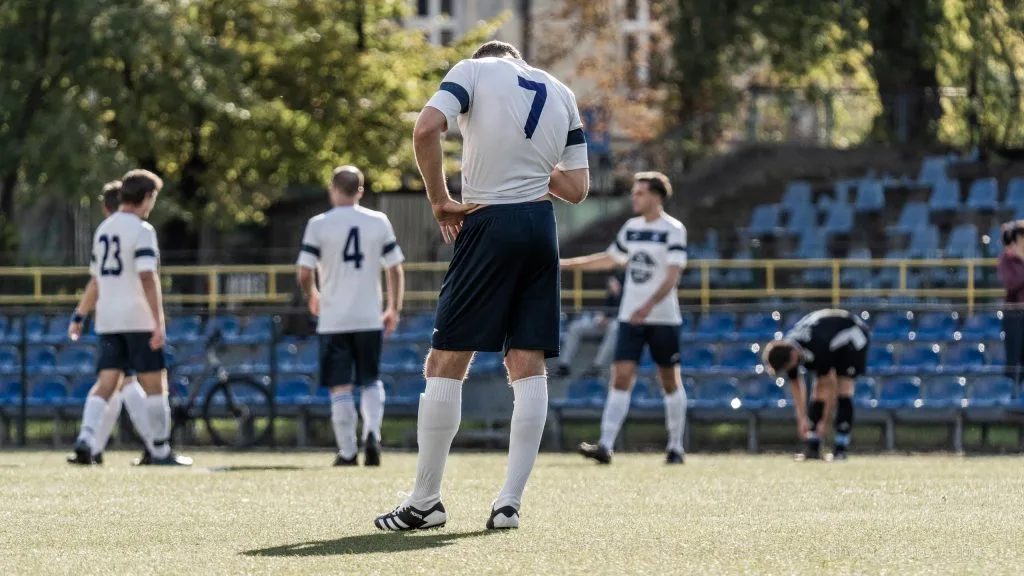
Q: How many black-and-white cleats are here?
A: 2